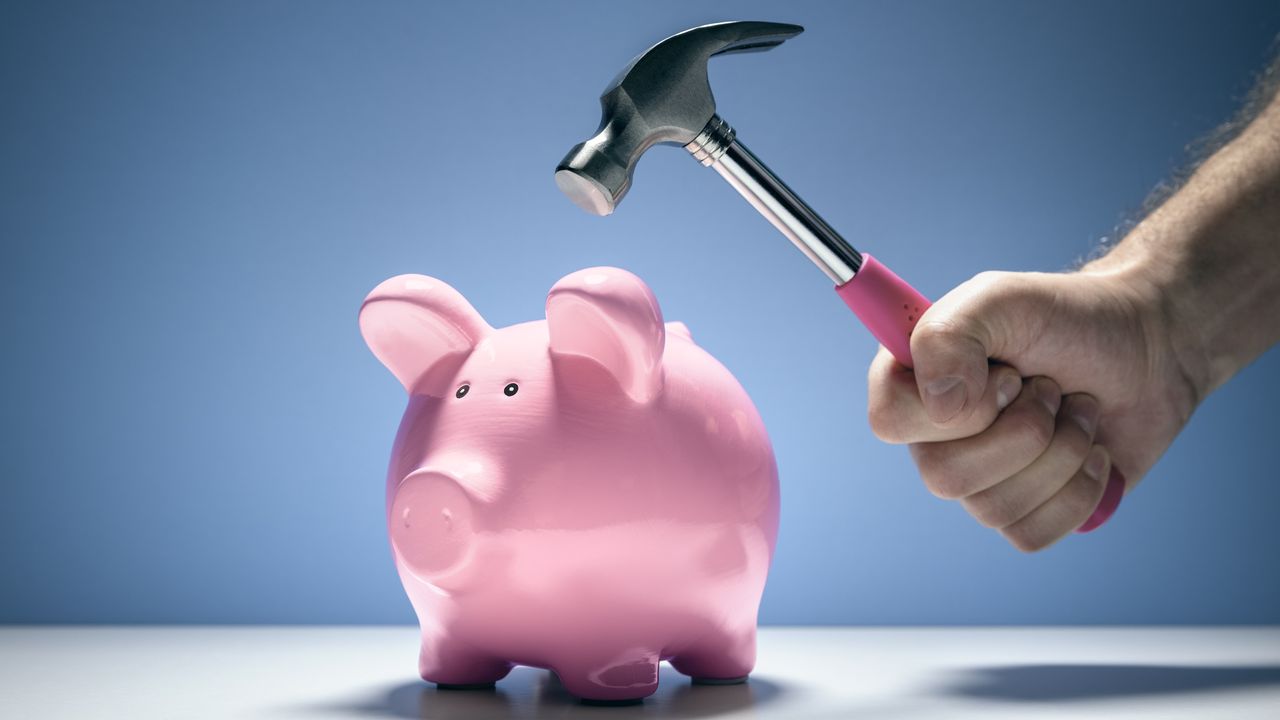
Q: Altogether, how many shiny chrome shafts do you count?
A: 1